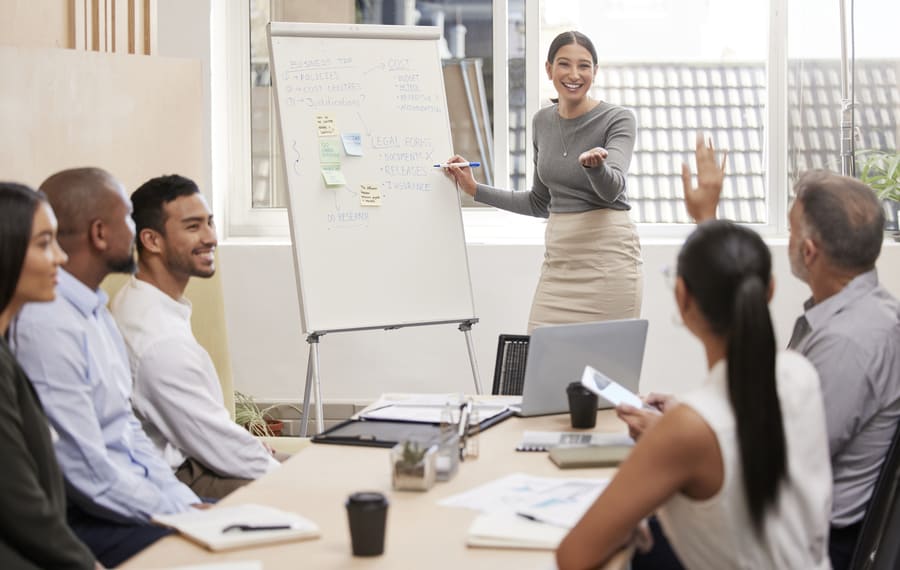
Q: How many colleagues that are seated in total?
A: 5